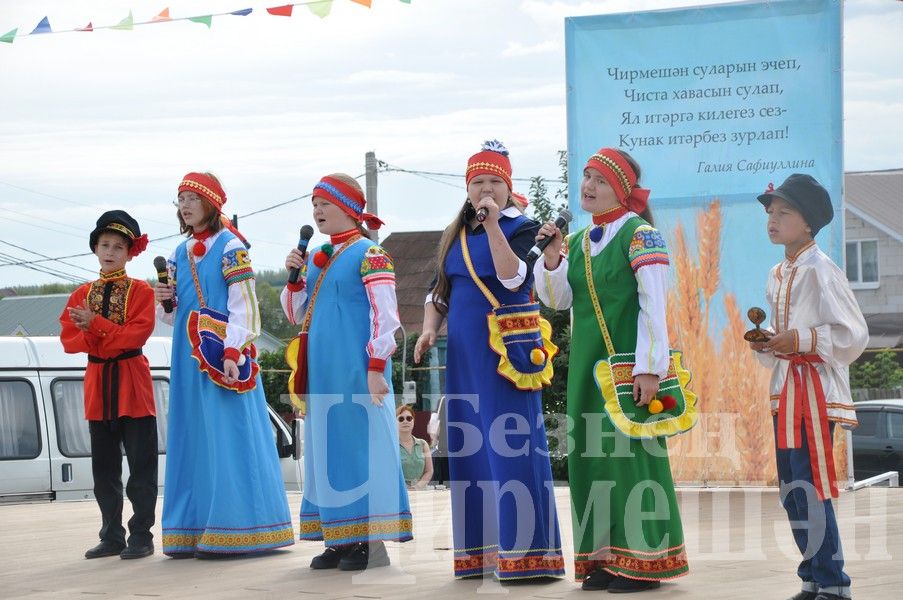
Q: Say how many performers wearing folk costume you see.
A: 6